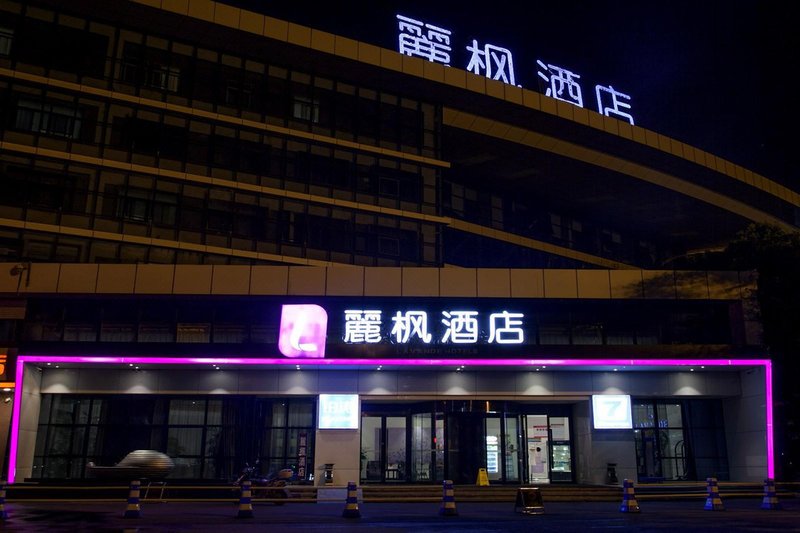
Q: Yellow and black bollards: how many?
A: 8